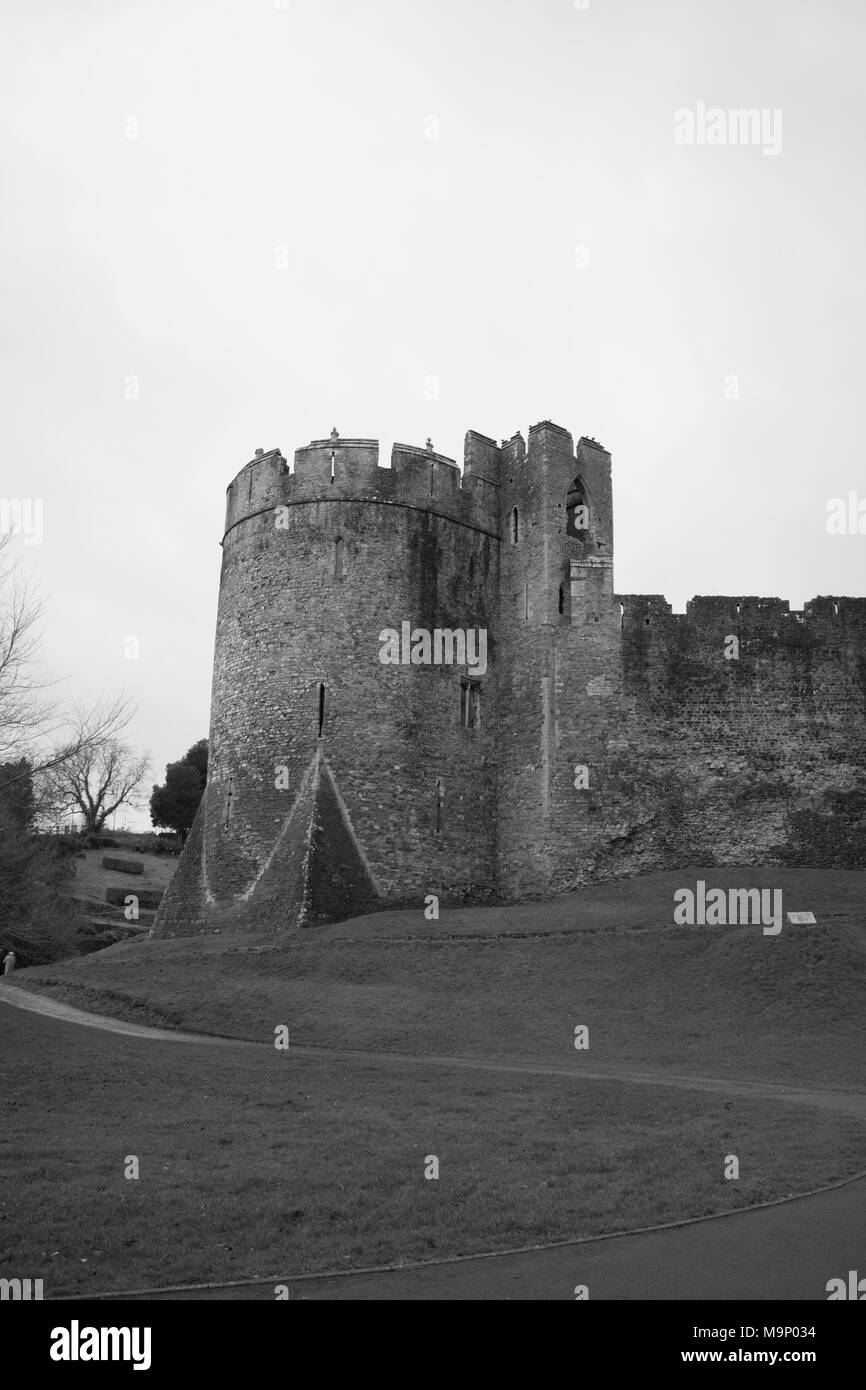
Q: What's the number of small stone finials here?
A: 3